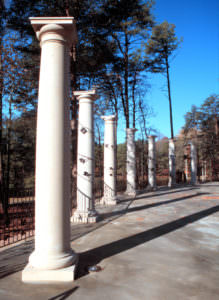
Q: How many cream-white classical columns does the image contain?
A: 7